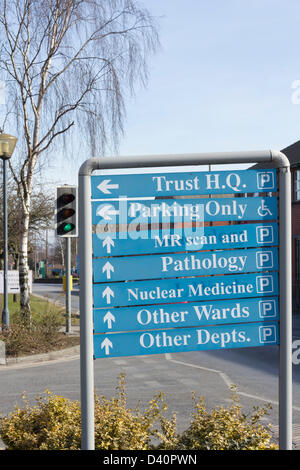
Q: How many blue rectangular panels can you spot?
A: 7